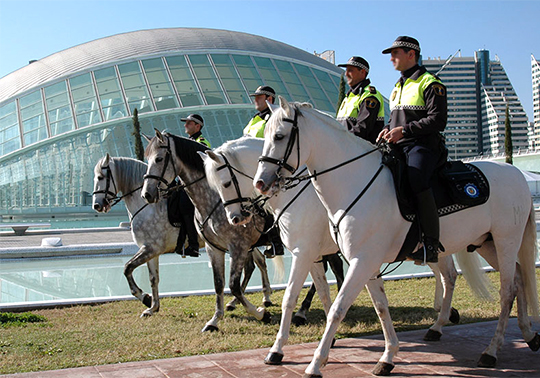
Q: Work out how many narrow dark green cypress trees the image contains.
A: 3